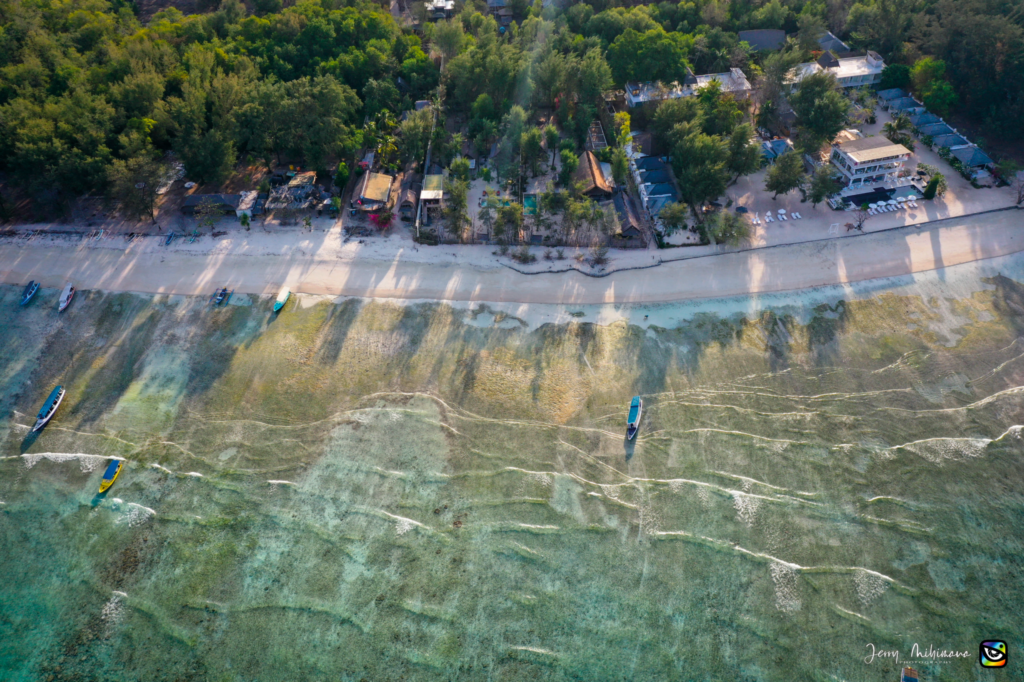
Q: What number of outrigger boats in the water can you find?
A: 1